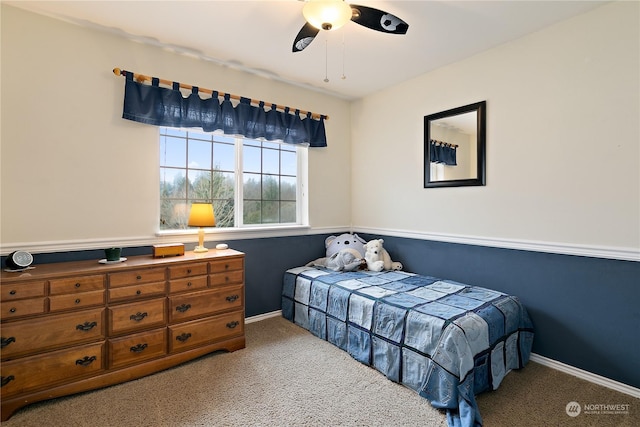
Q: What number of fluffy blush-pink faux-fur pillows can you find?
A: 0